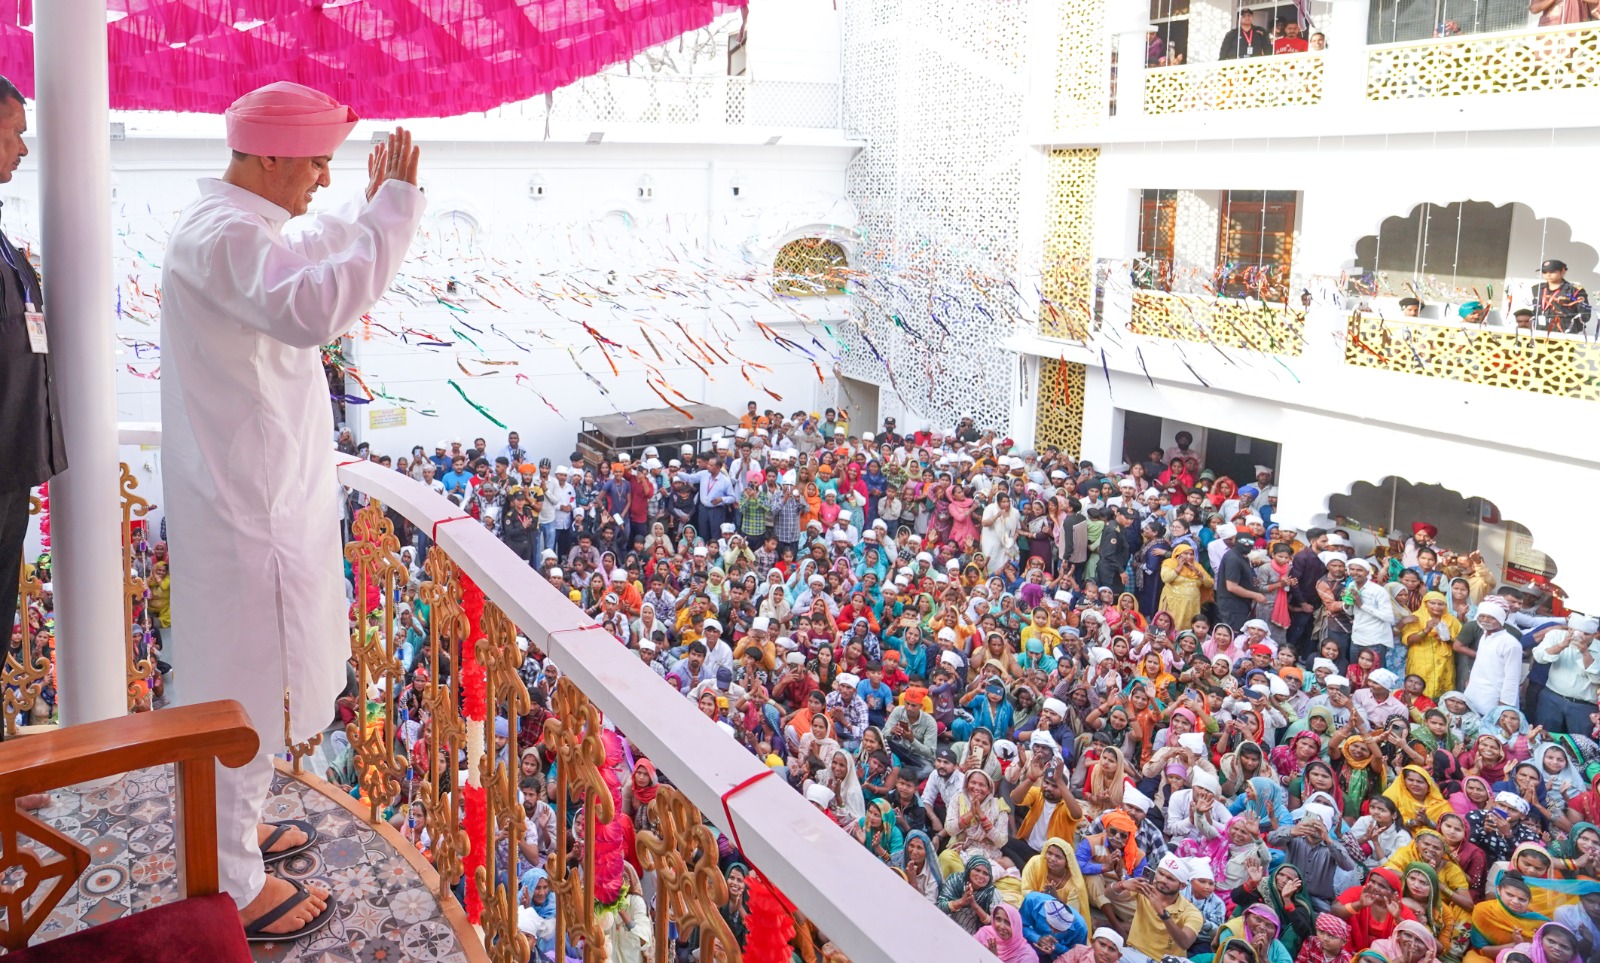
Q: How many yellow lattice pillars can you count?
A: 3